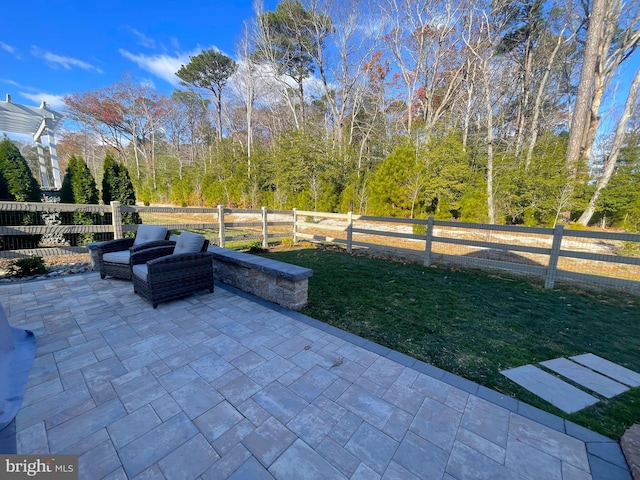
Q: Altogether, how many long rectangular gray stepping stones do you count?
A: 3